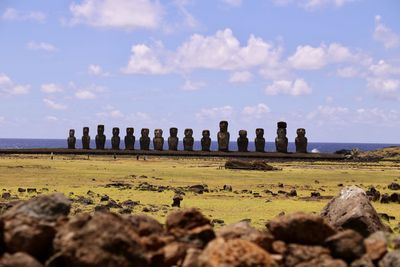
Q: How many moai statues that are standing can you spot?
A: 15